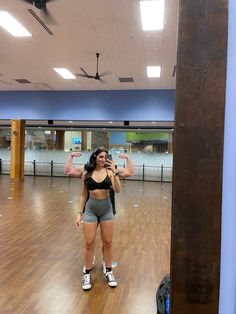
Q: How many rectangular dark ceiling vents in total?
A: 2